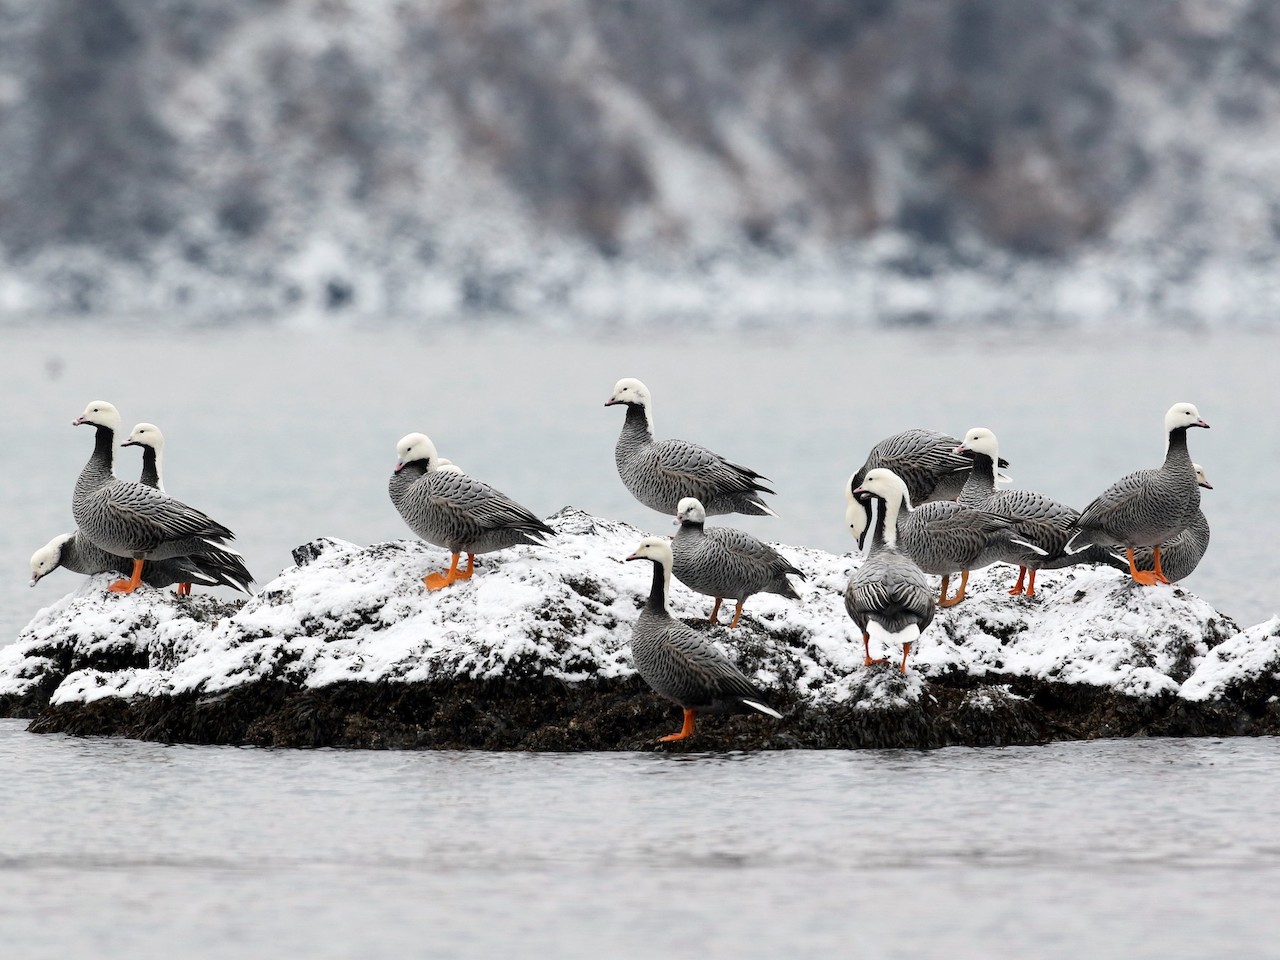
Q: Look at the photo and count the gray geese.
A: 14